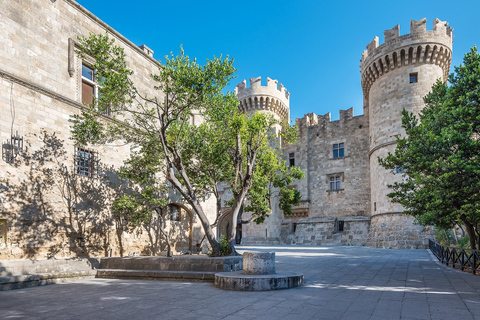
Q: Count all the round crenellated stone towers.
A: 2